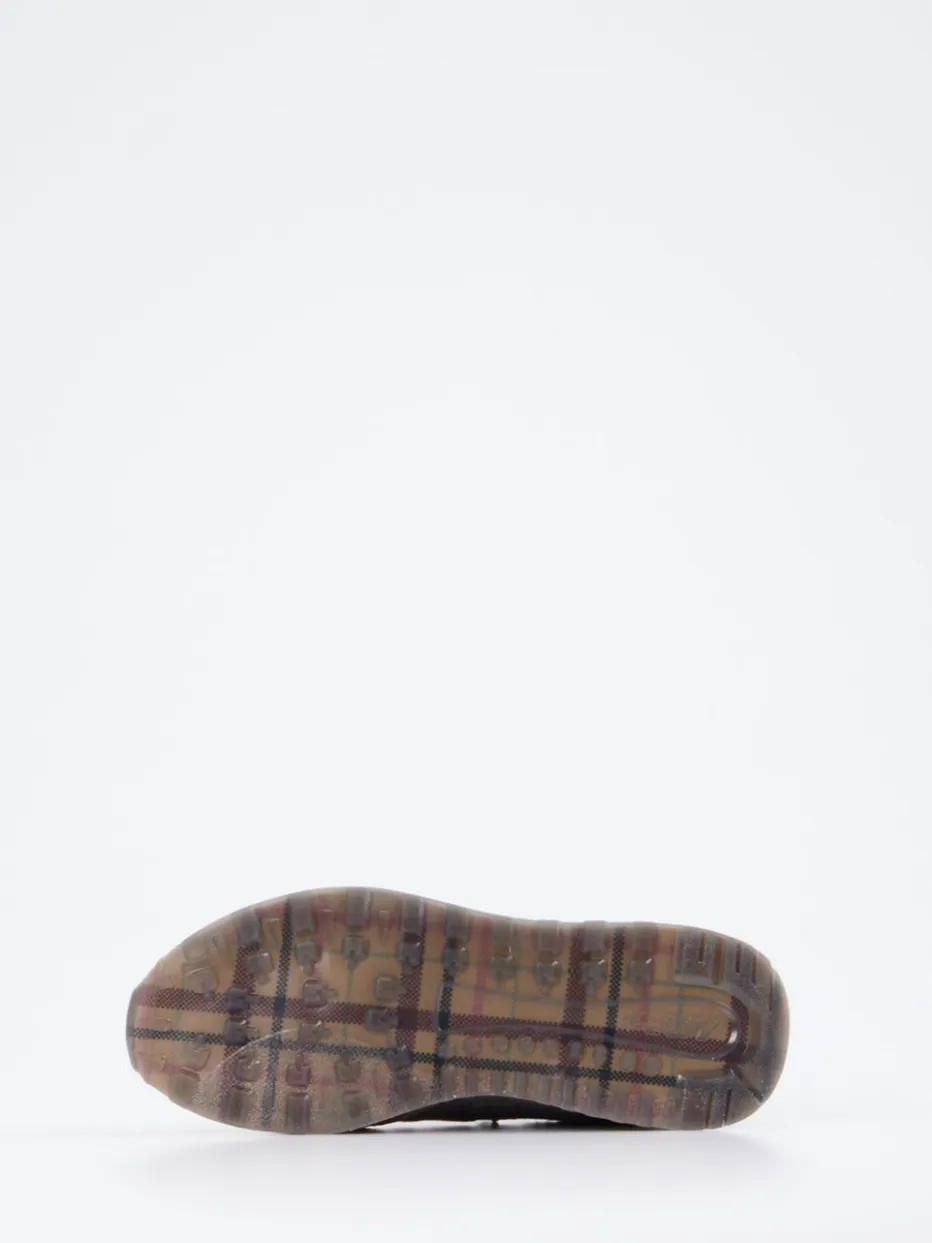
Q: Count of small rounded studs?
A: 9